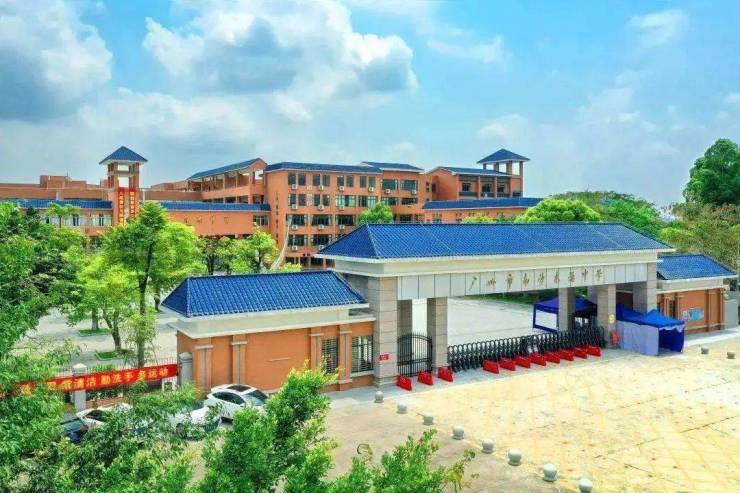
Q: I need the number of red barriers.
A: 11